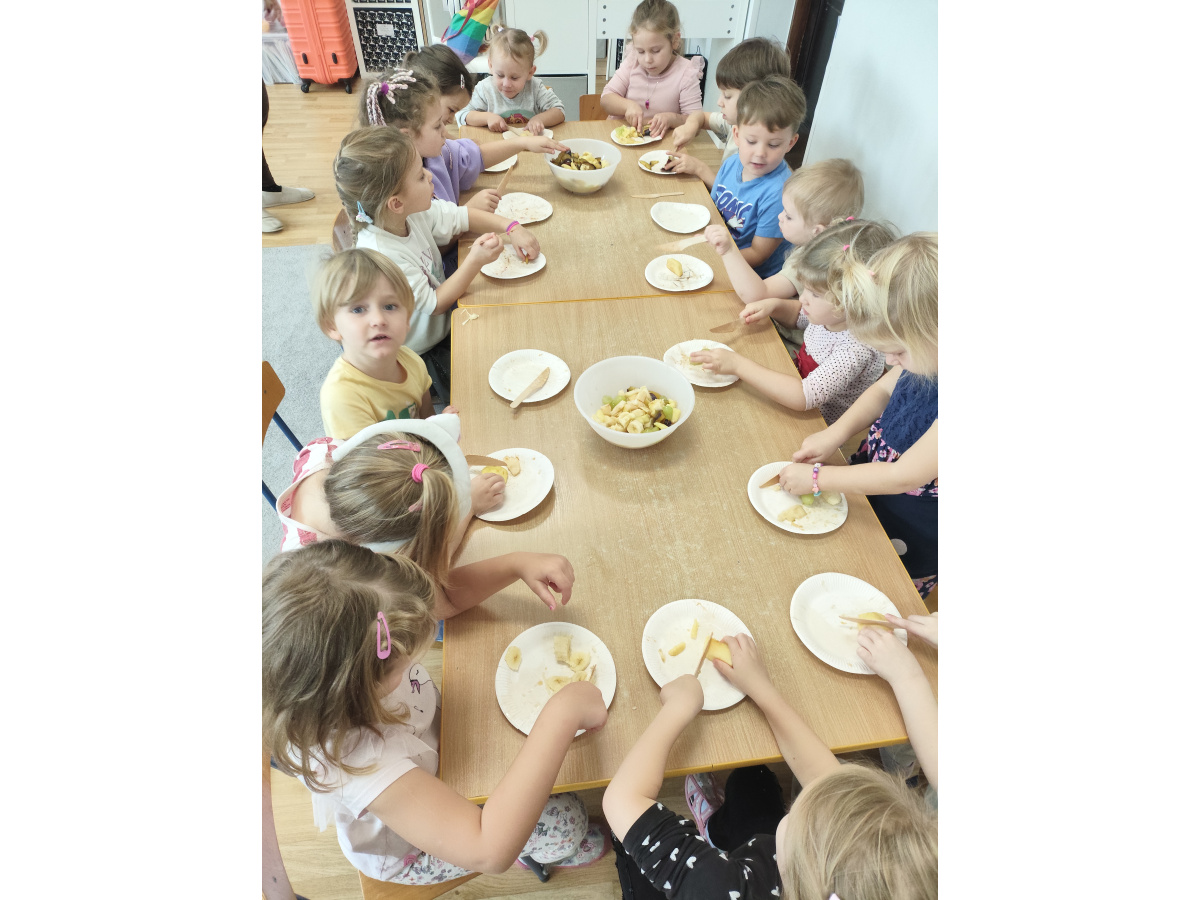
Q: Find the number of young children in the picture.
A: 15